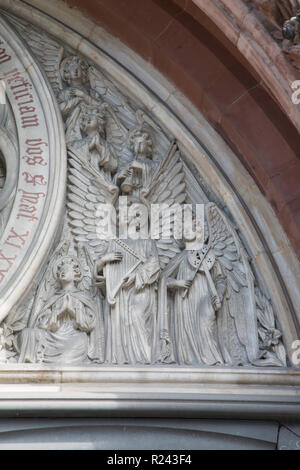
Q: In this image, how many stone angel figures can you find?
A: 6